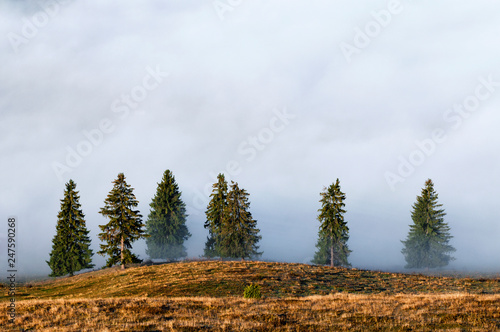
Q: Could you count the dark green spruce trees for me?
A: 7